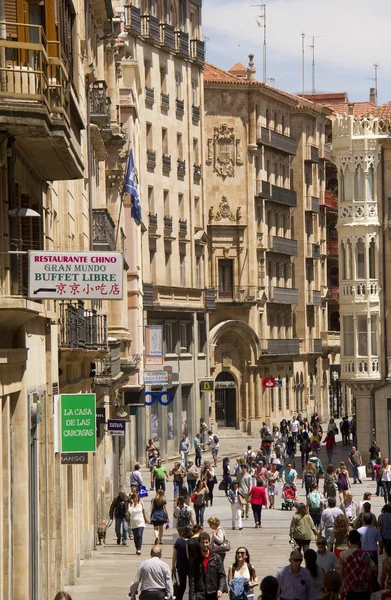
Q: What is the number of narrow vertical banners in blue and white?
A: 1